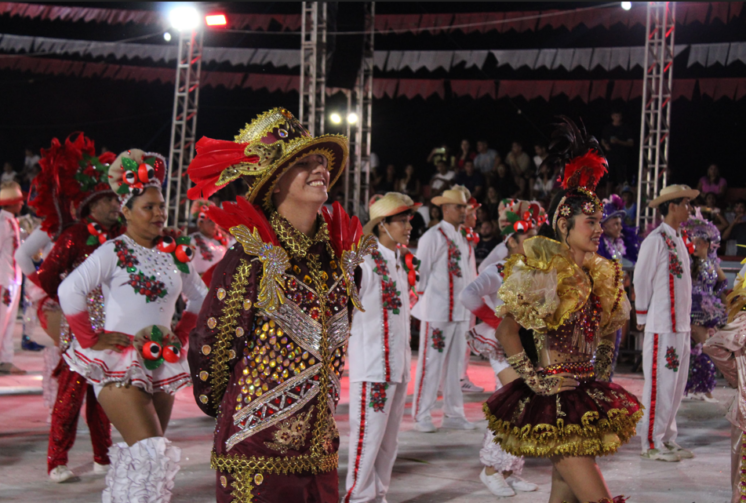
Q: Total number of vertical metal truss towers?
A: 4